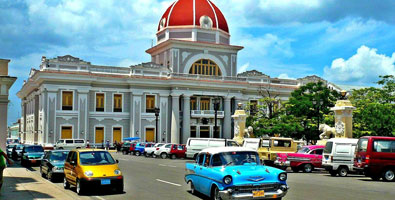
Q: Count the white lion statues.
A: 2